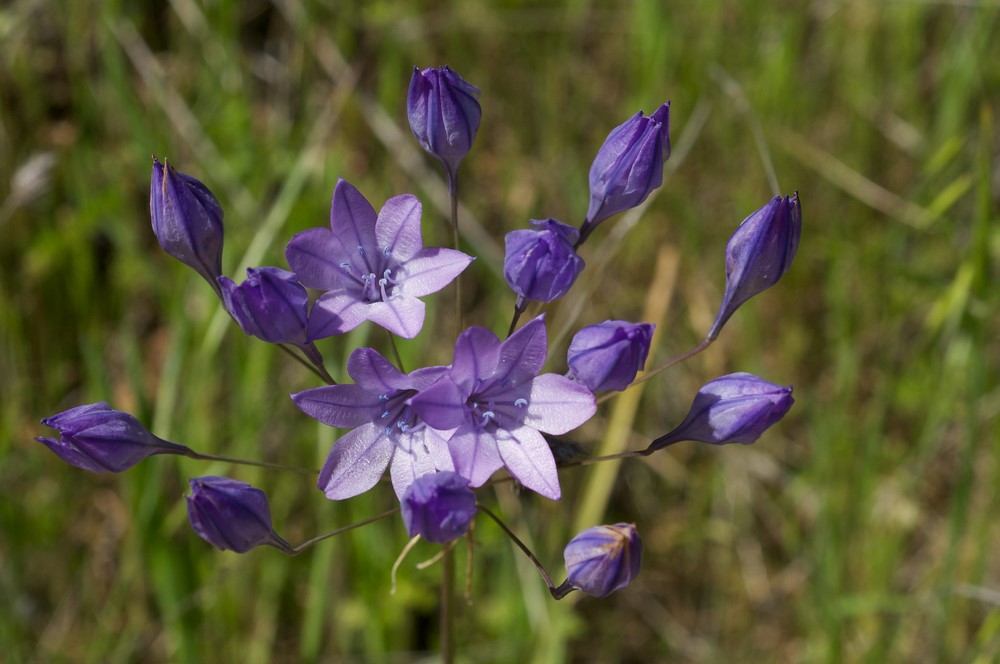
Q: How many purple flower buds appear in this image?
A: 12